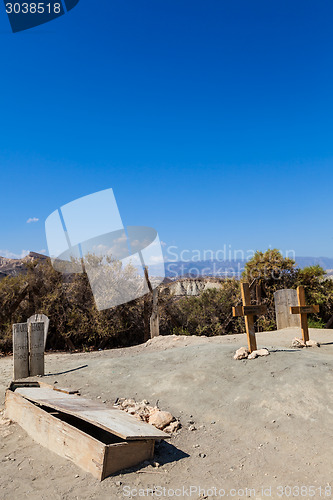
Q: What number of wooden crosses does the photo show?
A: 2